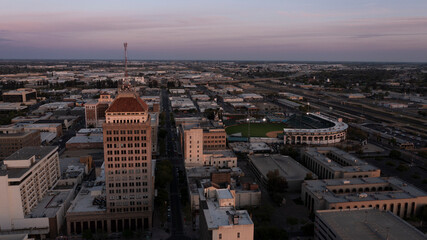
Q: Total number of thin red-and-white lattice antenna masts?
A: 1